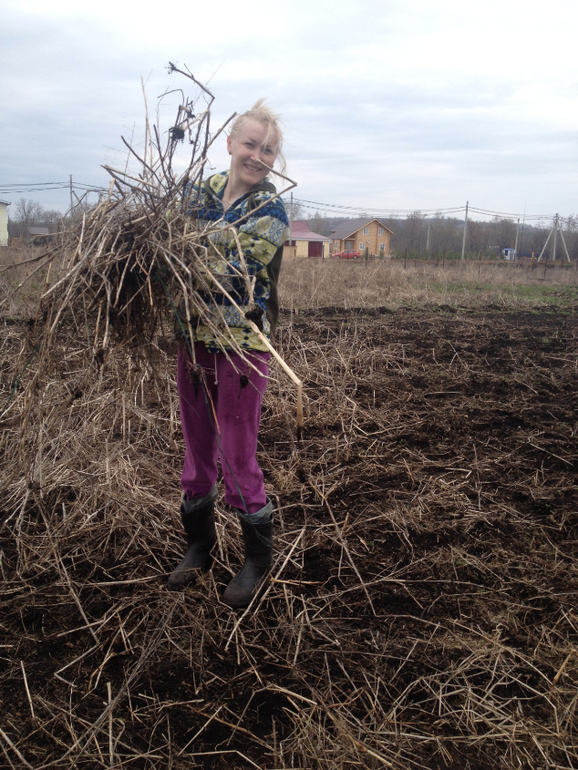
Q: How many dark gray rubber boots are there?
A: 2